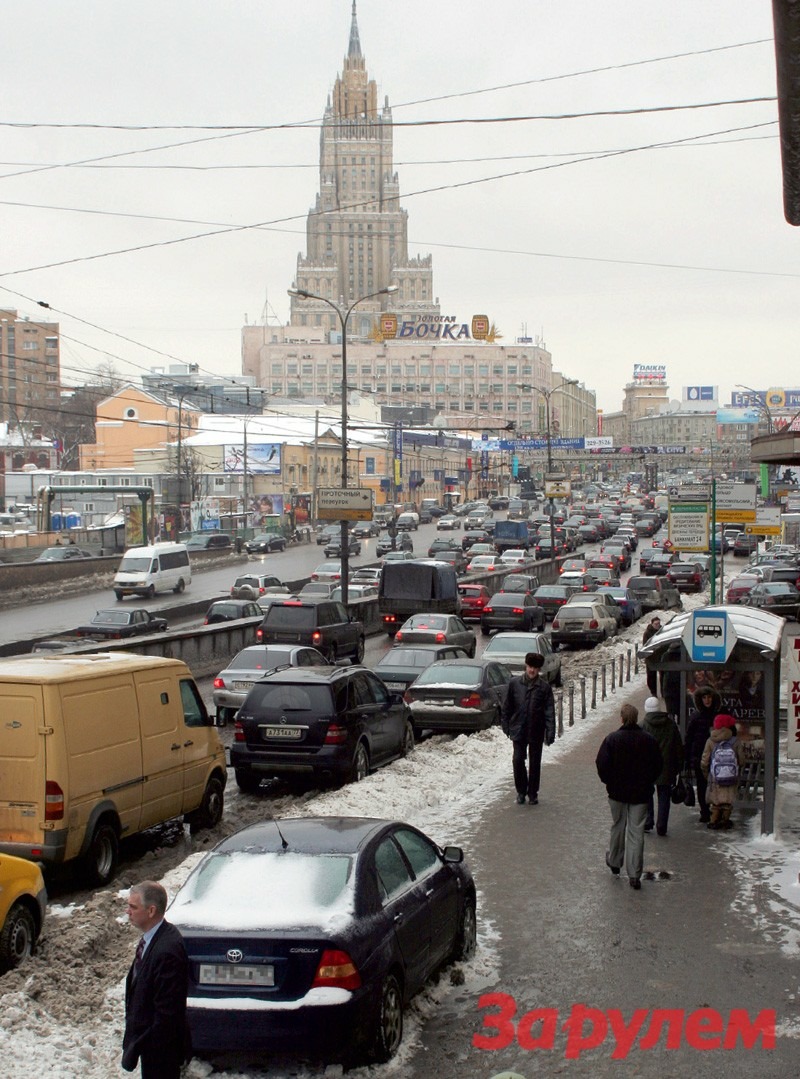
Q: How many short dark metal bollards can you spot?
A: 9